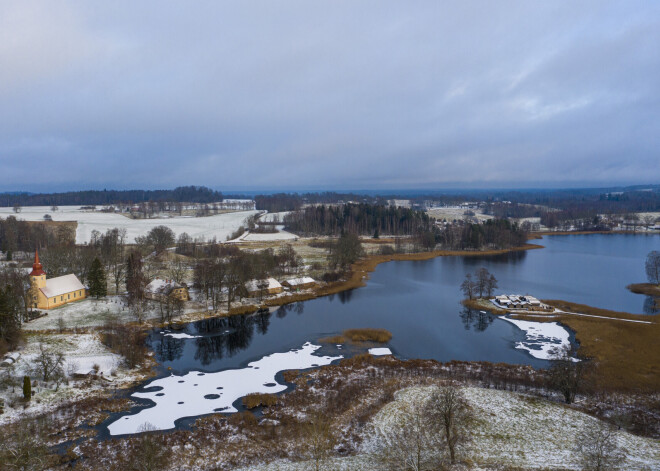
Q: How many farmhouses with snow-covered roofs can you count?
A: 3